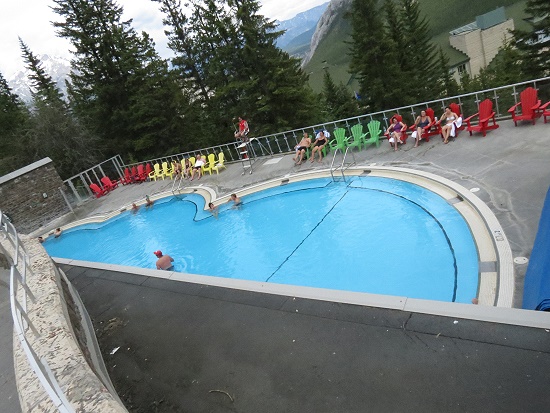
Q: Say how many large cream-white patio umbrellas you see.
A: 0